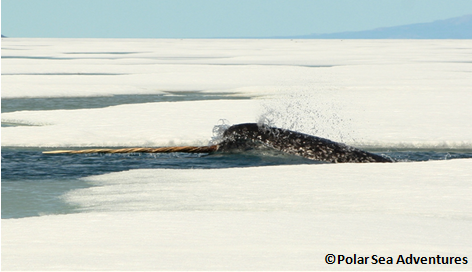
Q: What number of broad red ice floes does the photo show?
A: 0